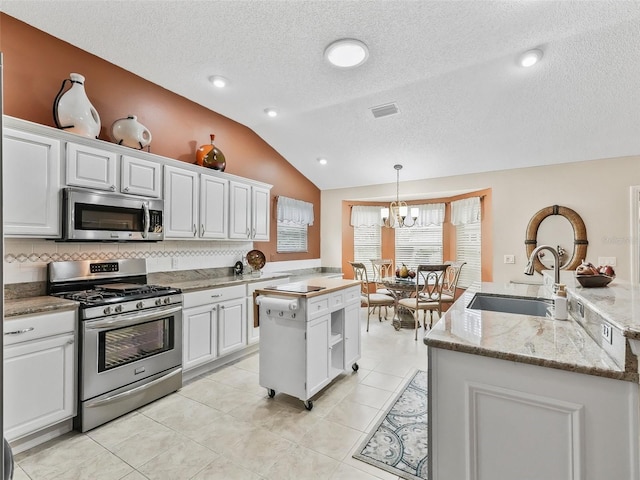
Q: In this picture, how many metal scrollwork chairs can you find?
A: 4